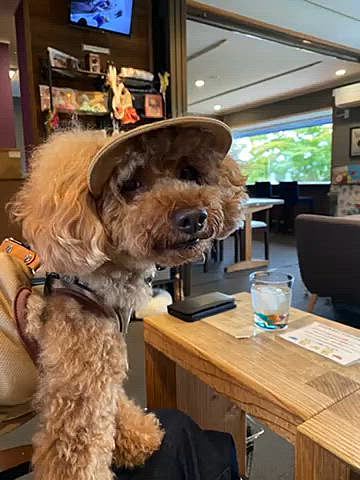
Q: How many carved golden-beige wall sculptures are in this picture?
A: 0